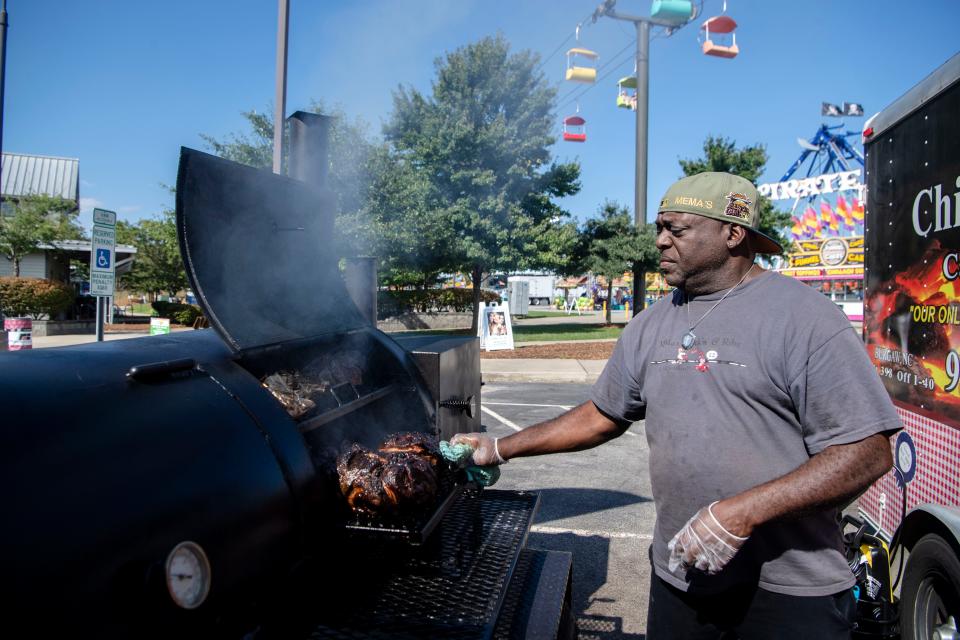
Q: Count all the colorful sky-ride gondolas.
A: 5